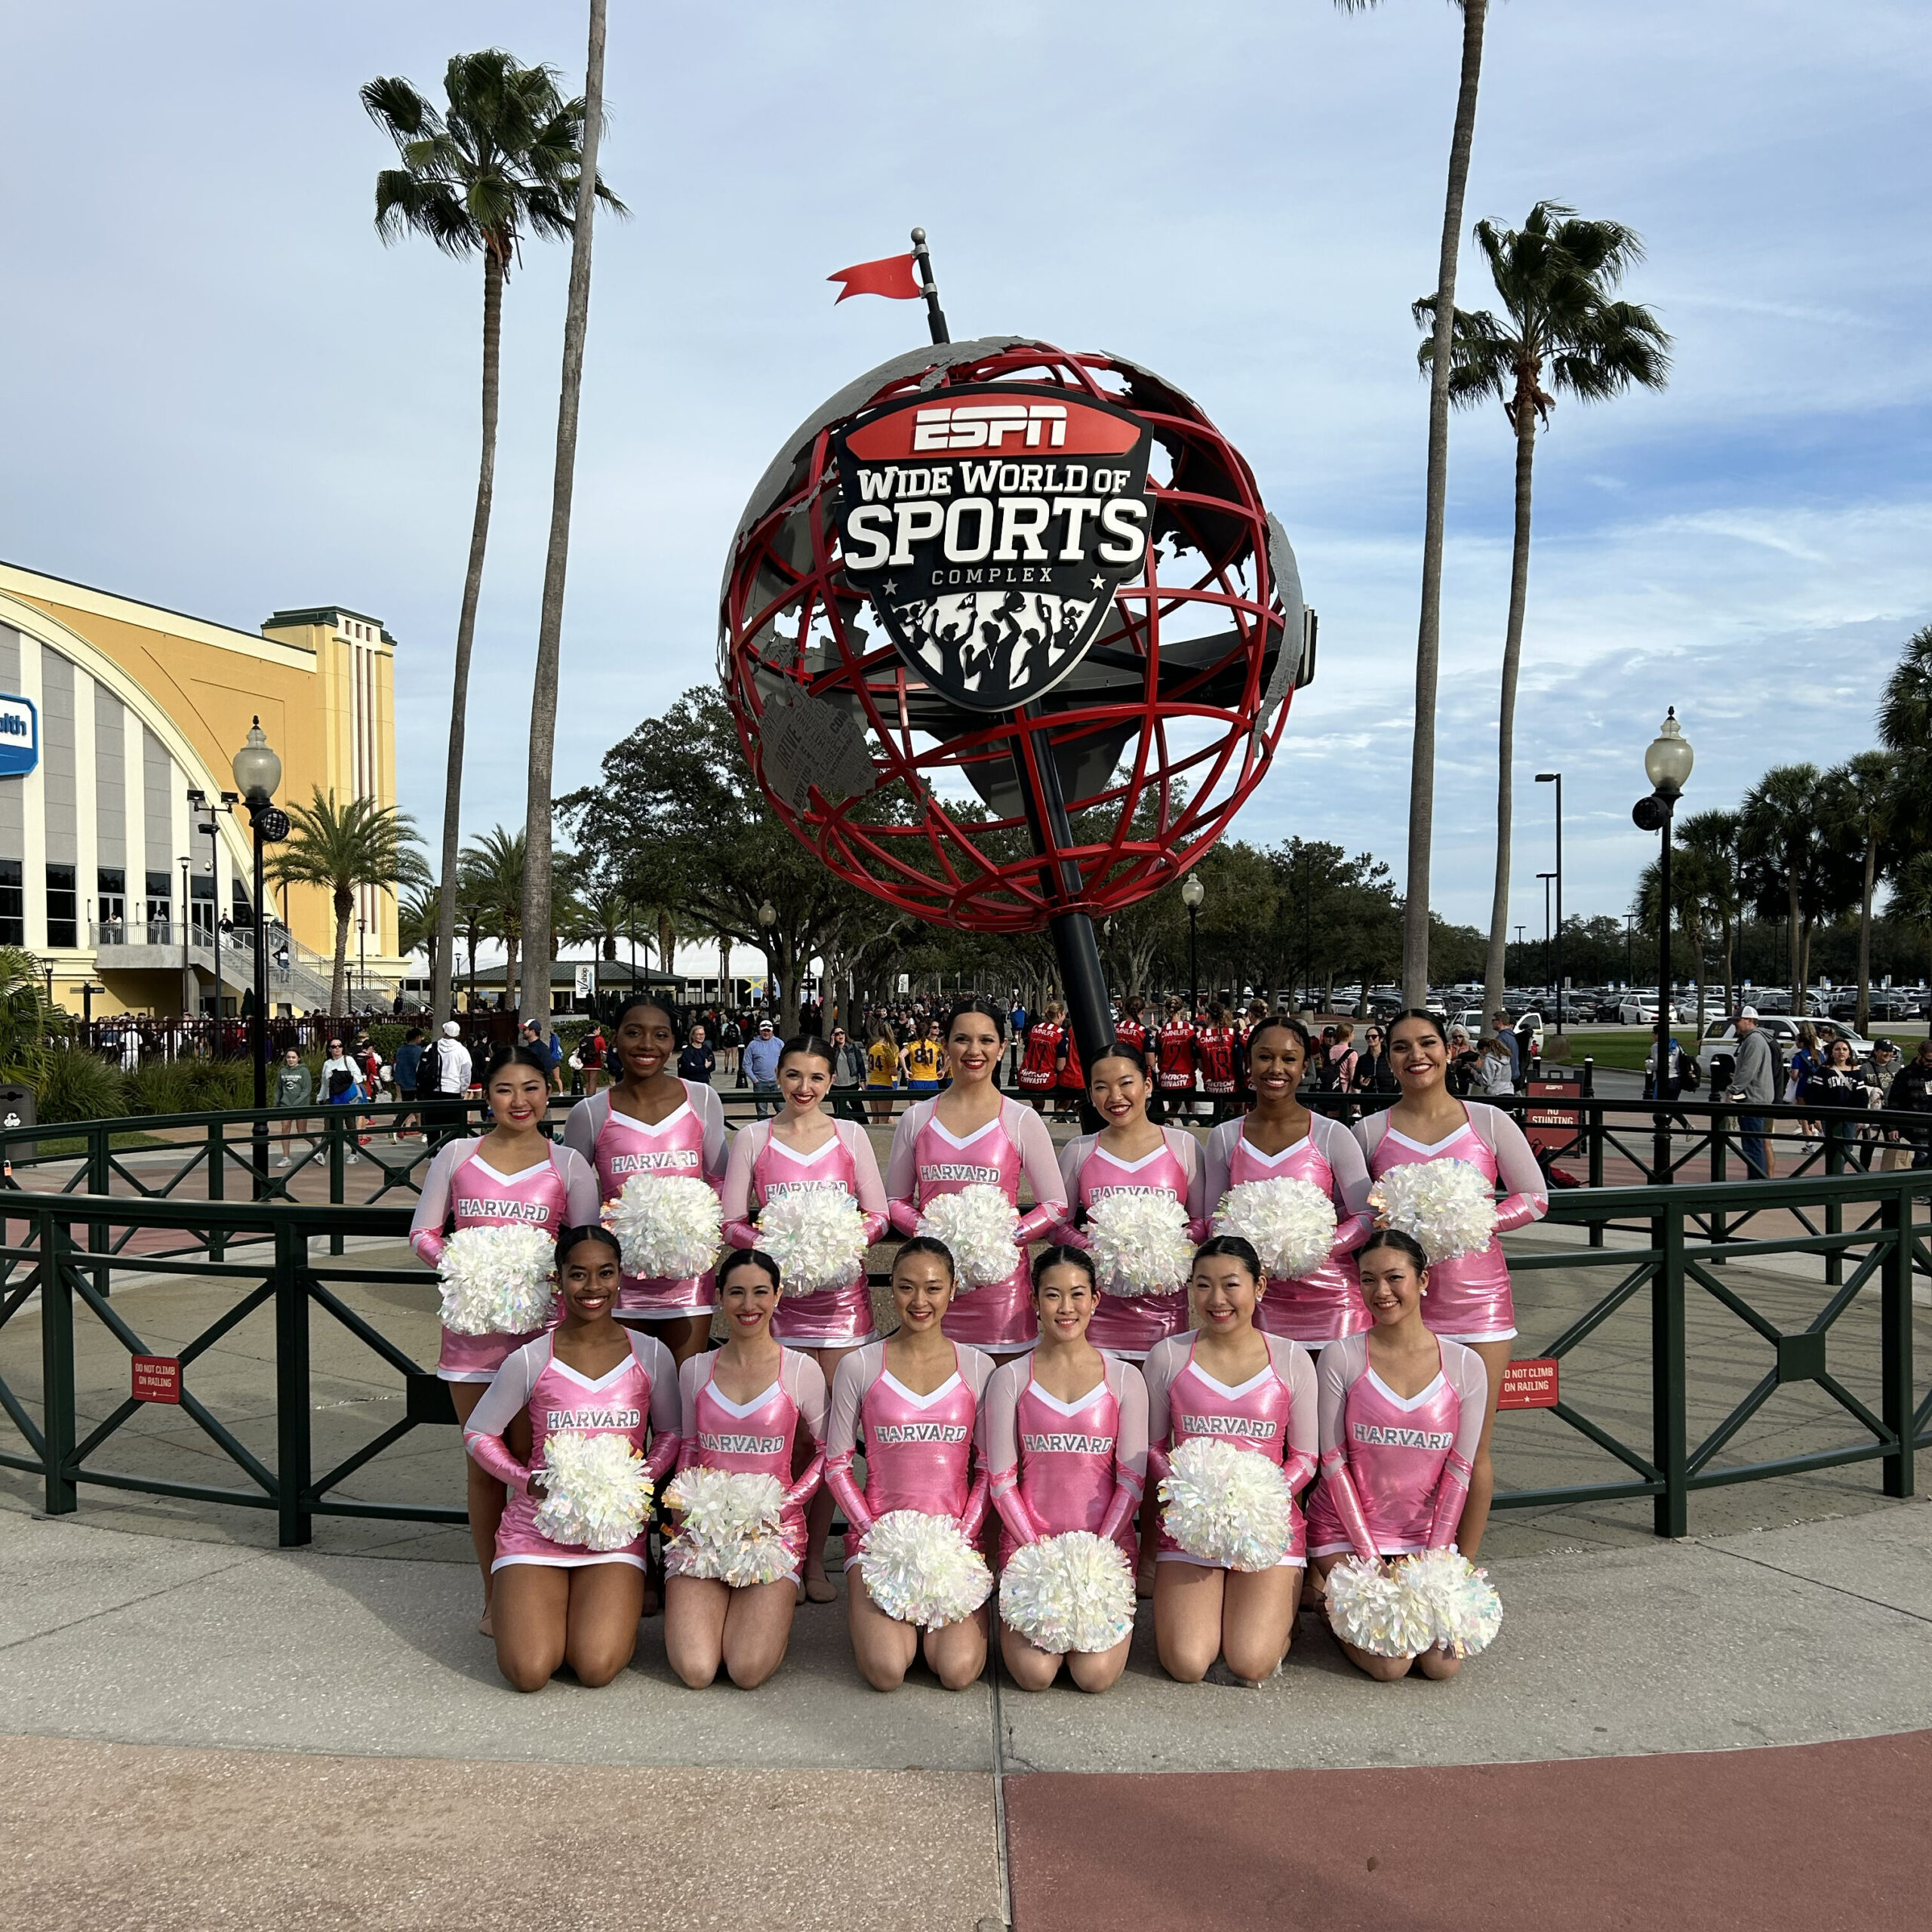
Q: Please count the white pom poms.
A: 14